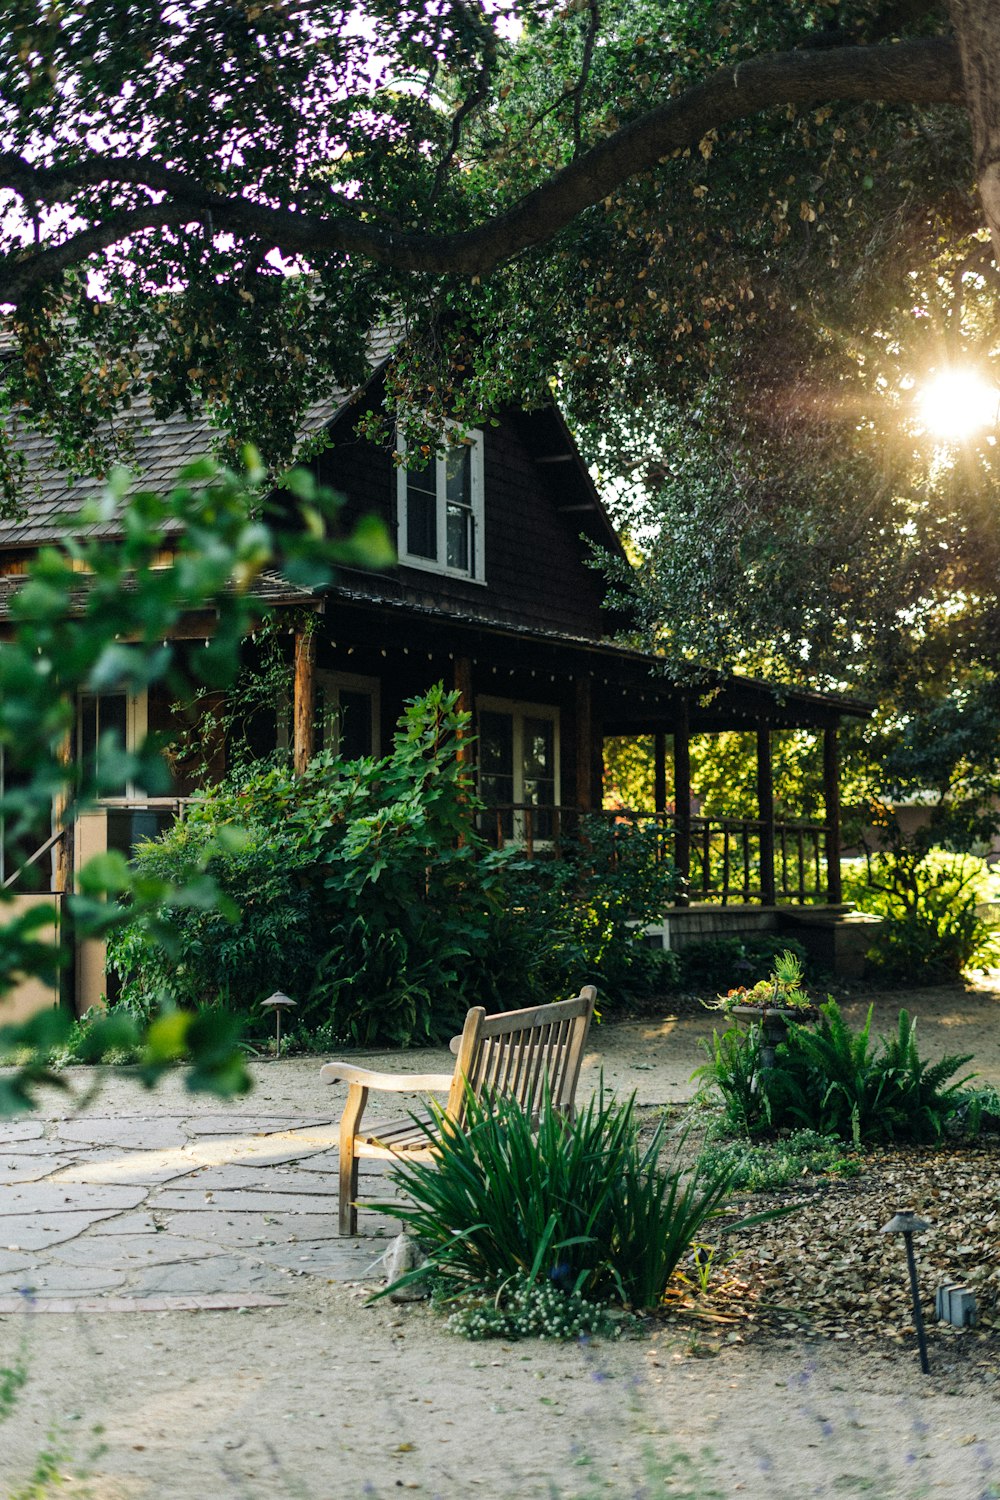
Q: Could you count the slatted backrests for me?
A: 1